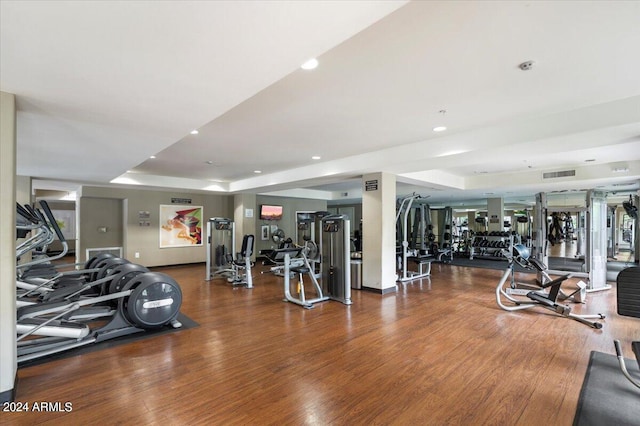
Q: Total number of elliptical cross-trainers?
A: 4